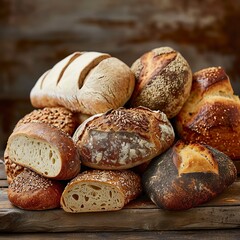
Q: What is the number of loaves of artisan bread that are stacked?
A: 9